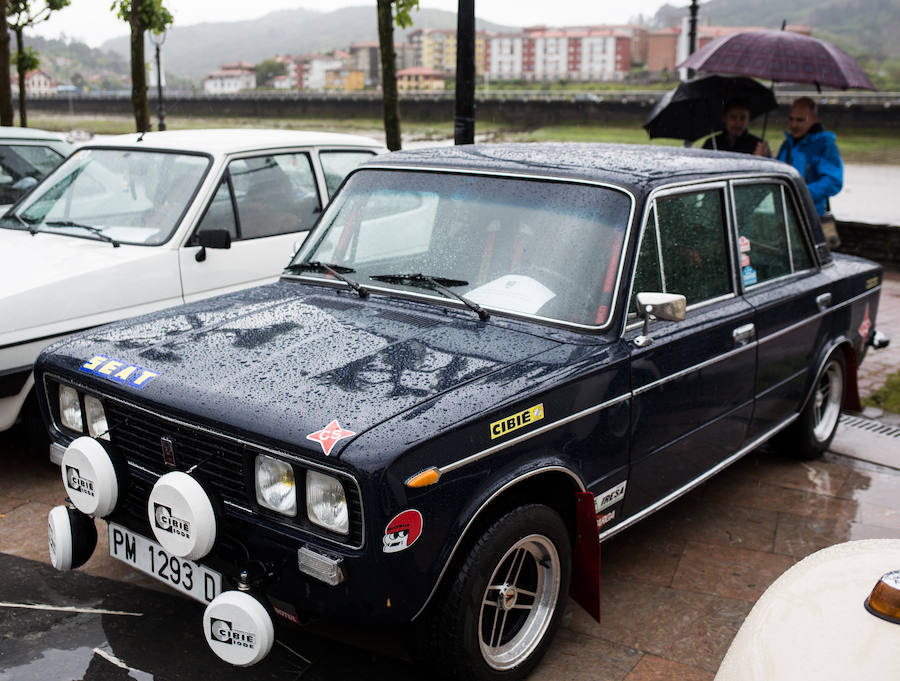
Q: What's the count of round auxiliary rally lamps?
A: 4